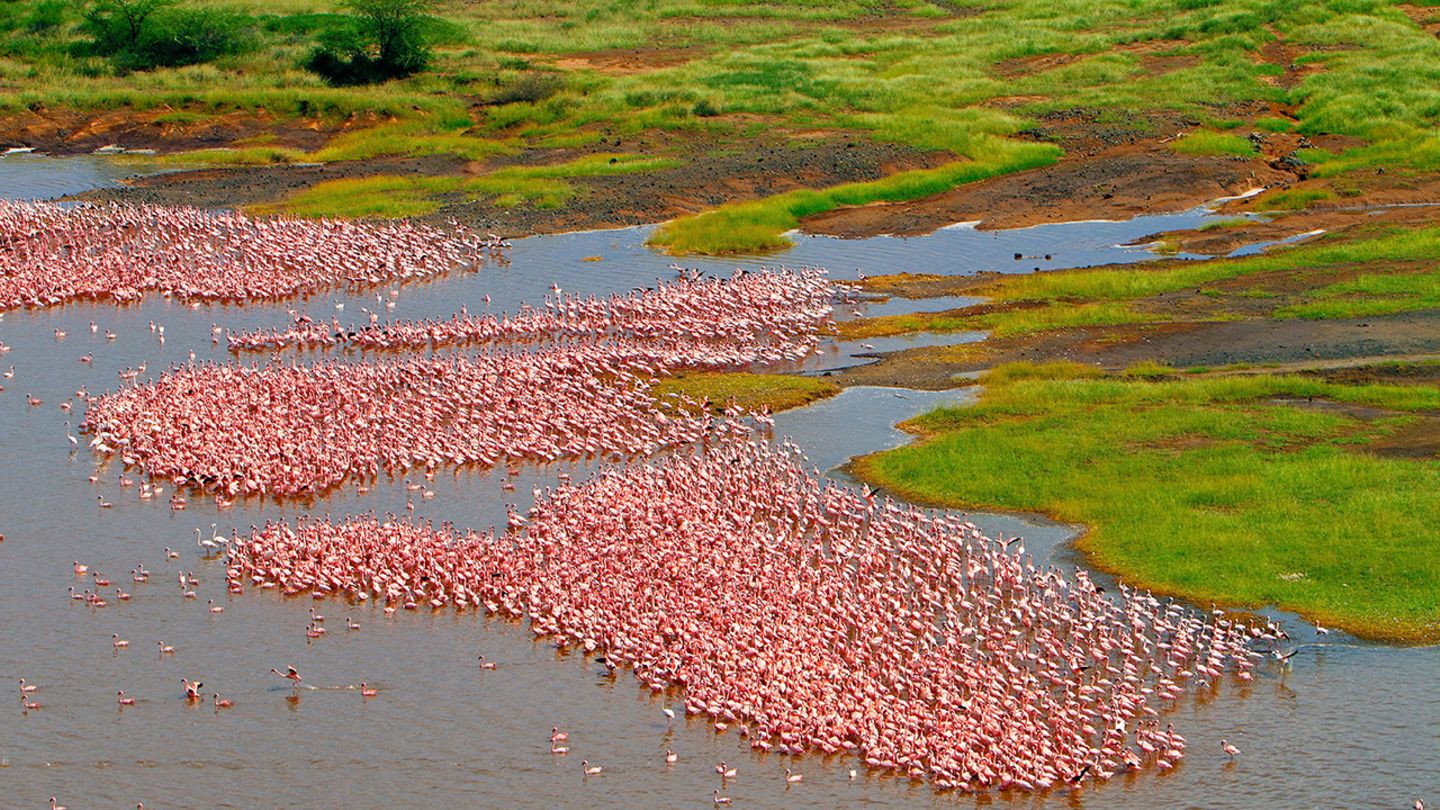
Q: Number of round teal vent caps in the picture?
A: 0